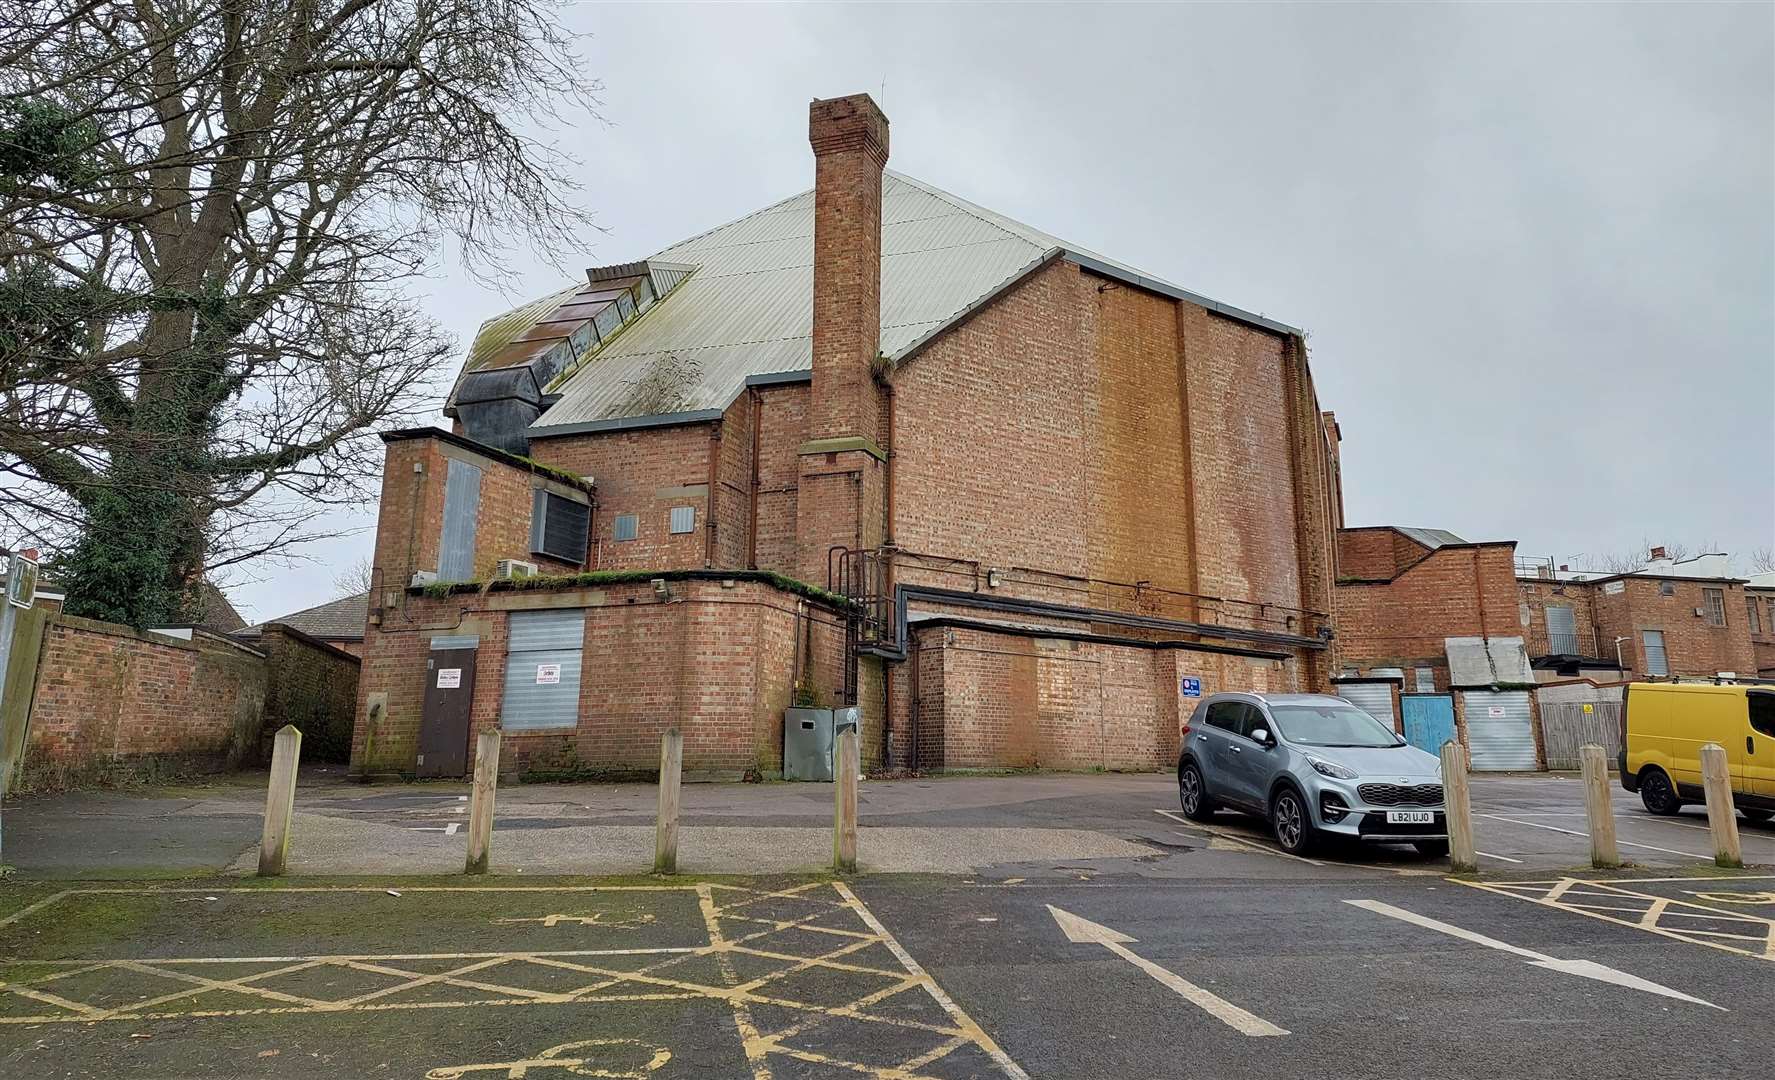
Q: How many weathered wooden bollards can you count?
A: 7